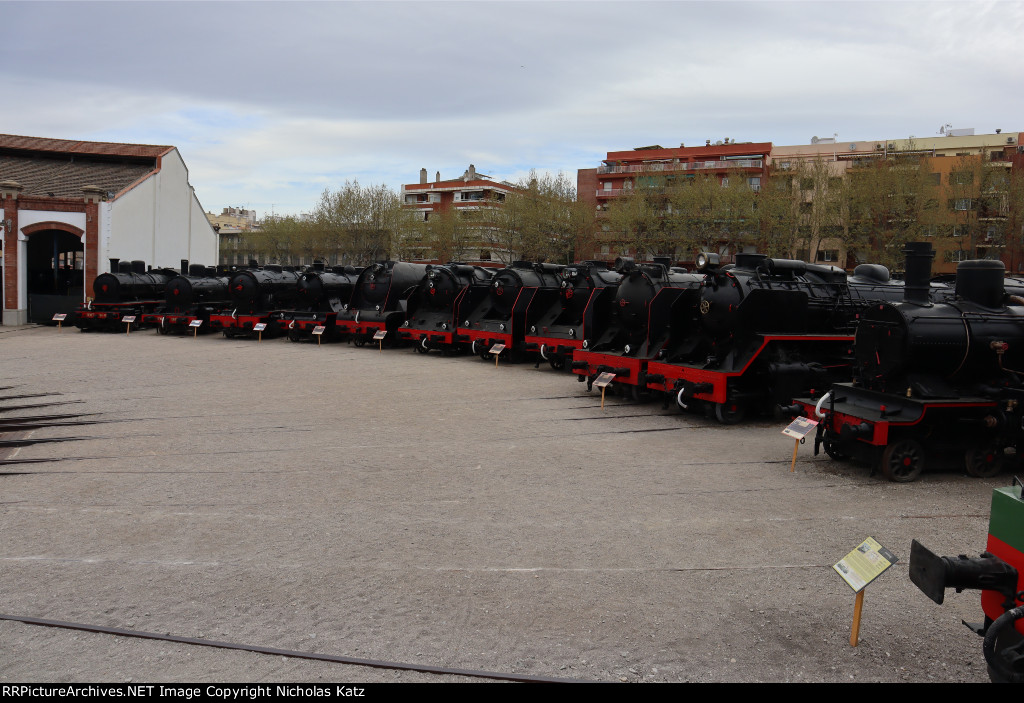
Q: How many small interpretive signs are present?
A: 10